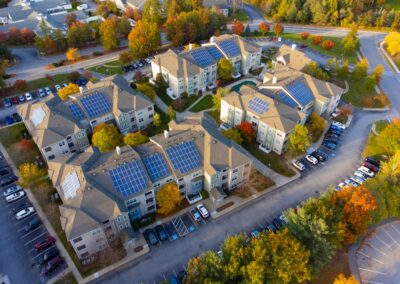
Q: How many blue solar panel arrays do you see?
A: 11